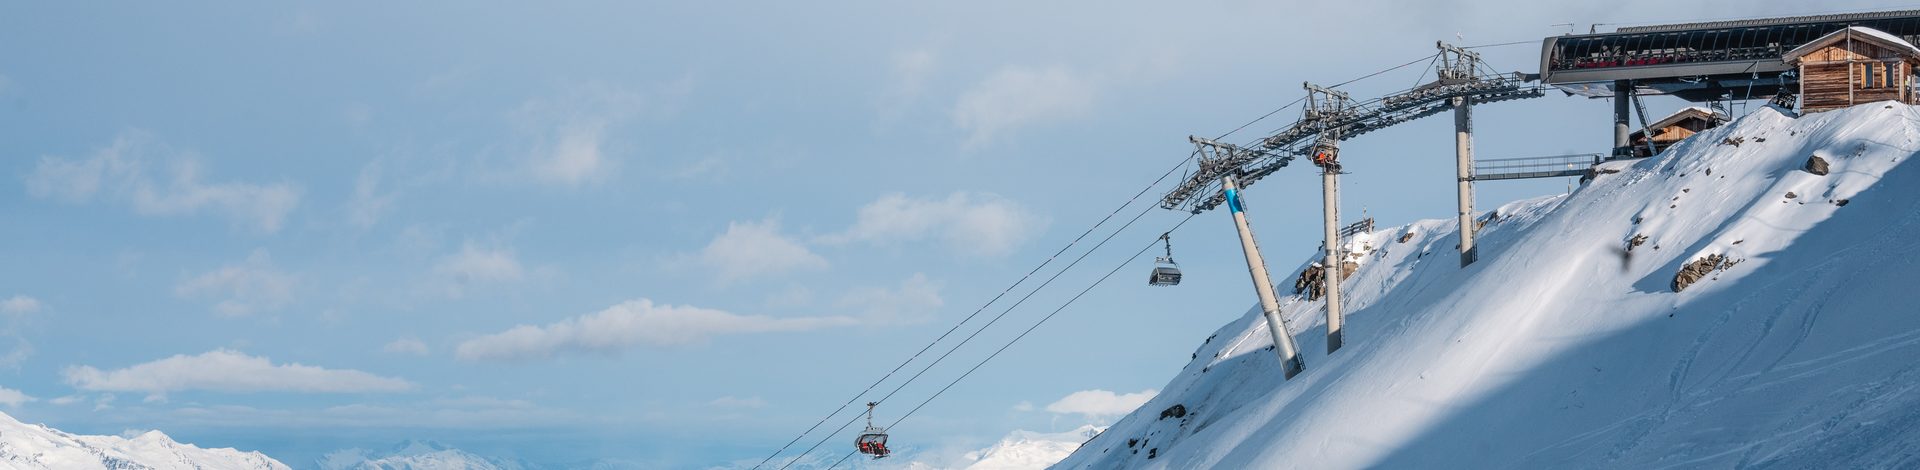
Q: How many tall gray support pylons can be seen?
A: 3